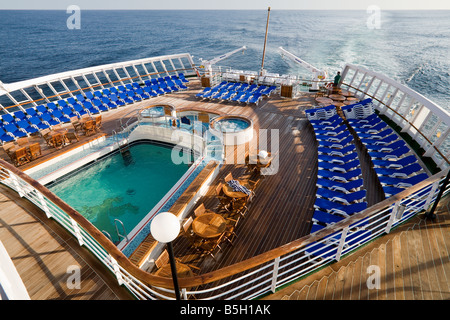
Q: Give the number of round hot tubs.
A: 2